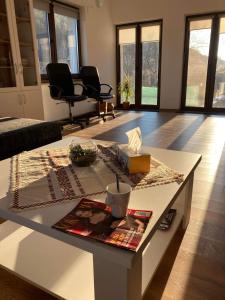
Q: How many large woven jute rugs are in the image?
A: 0